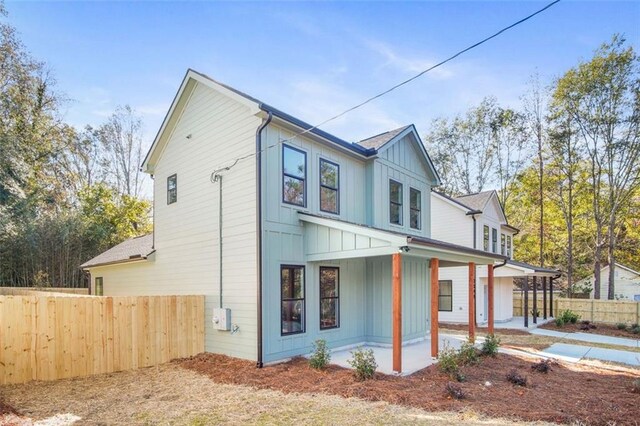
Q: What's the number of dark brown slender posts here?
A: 4